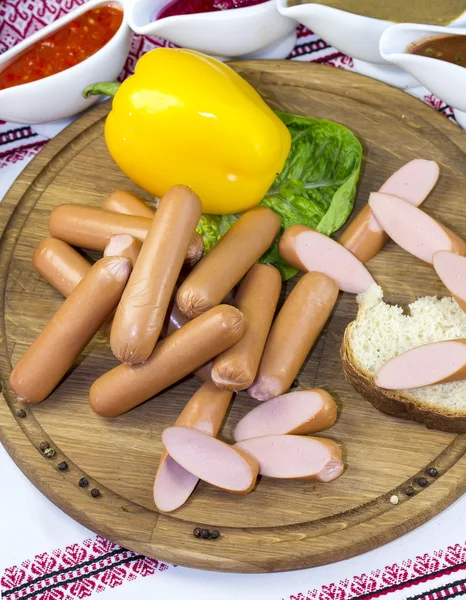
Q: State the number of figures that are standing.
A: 0